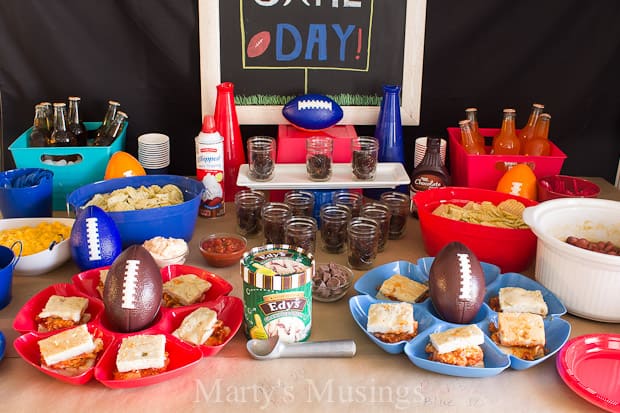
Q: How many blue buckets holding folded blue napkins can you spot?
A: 1